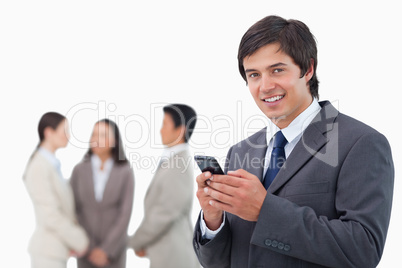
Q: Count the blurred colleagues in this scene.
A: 3